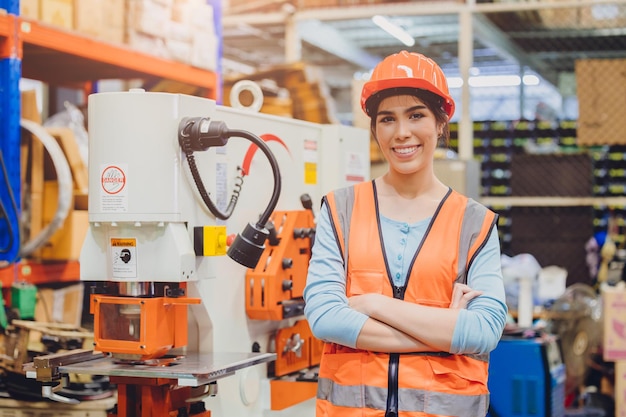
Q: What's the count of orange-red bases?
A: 1